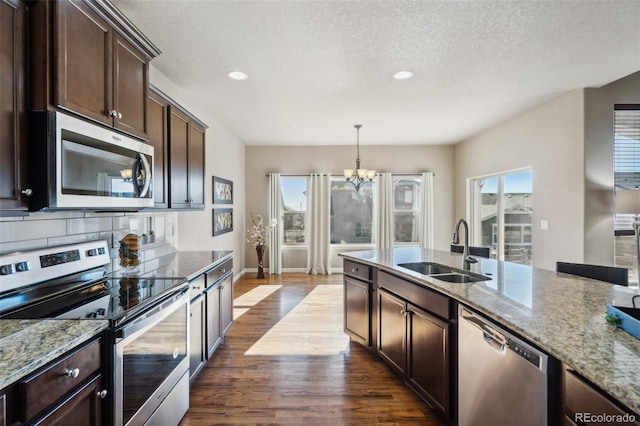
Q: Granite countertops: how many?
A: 3